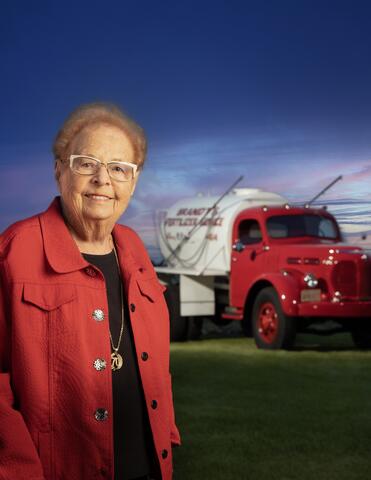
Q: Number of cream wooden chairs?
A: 0